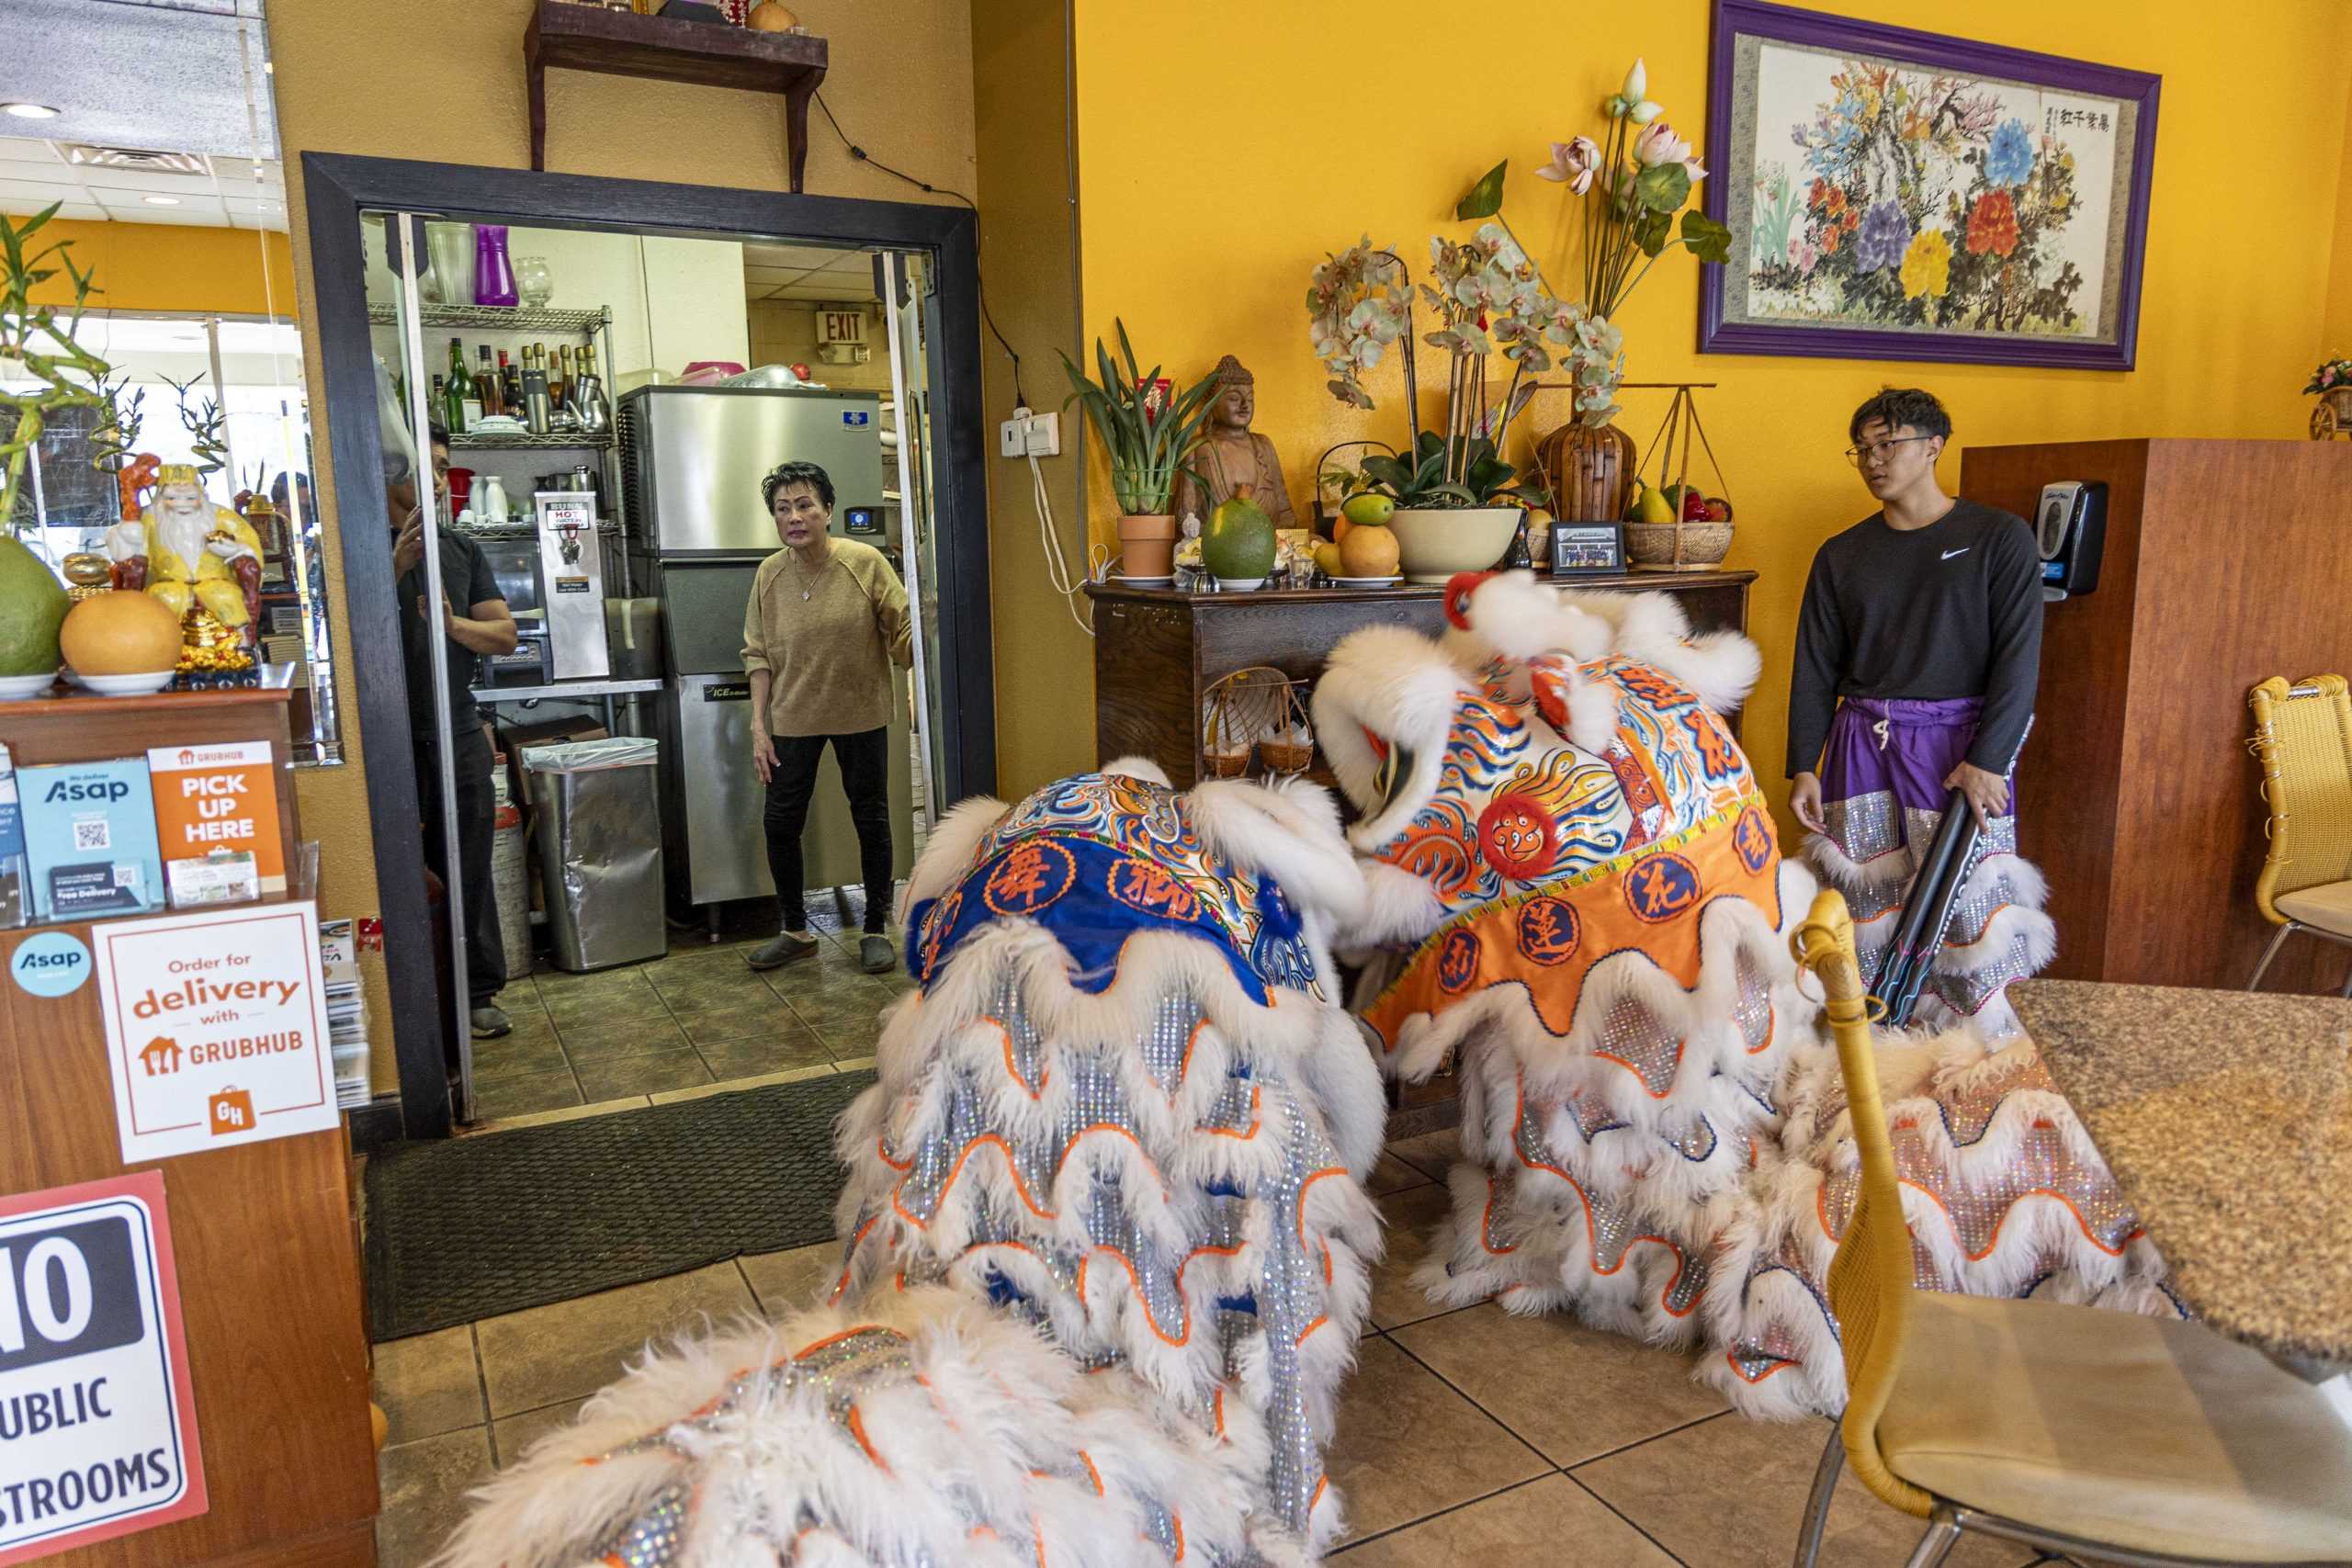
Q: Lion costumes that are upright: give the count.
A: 2